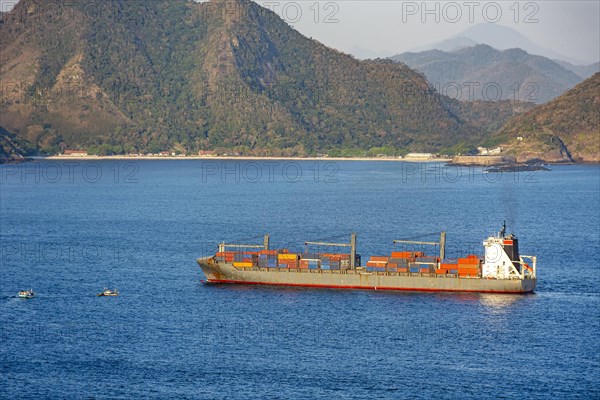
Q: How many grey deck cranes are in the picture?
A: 3